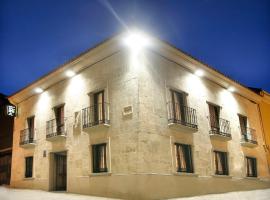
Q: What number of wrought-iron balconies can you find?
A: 6